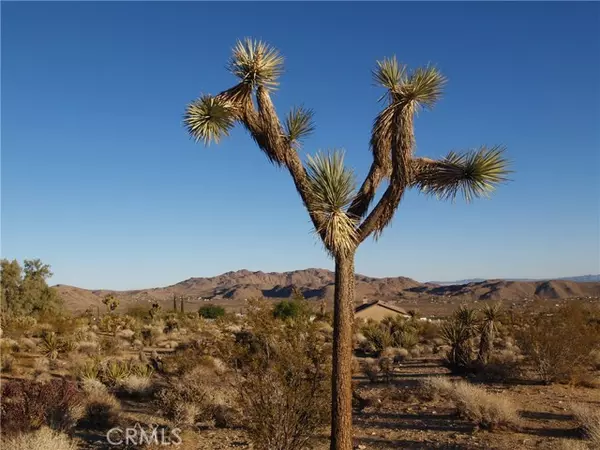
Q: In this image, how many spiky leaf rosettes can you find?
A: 7